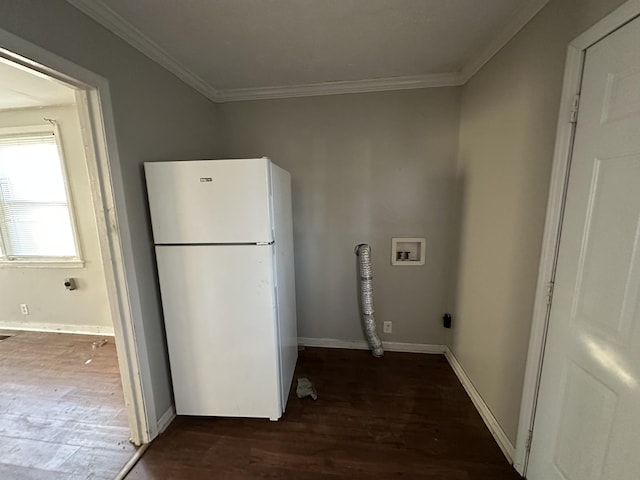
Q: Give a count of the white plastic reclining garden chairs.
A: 0